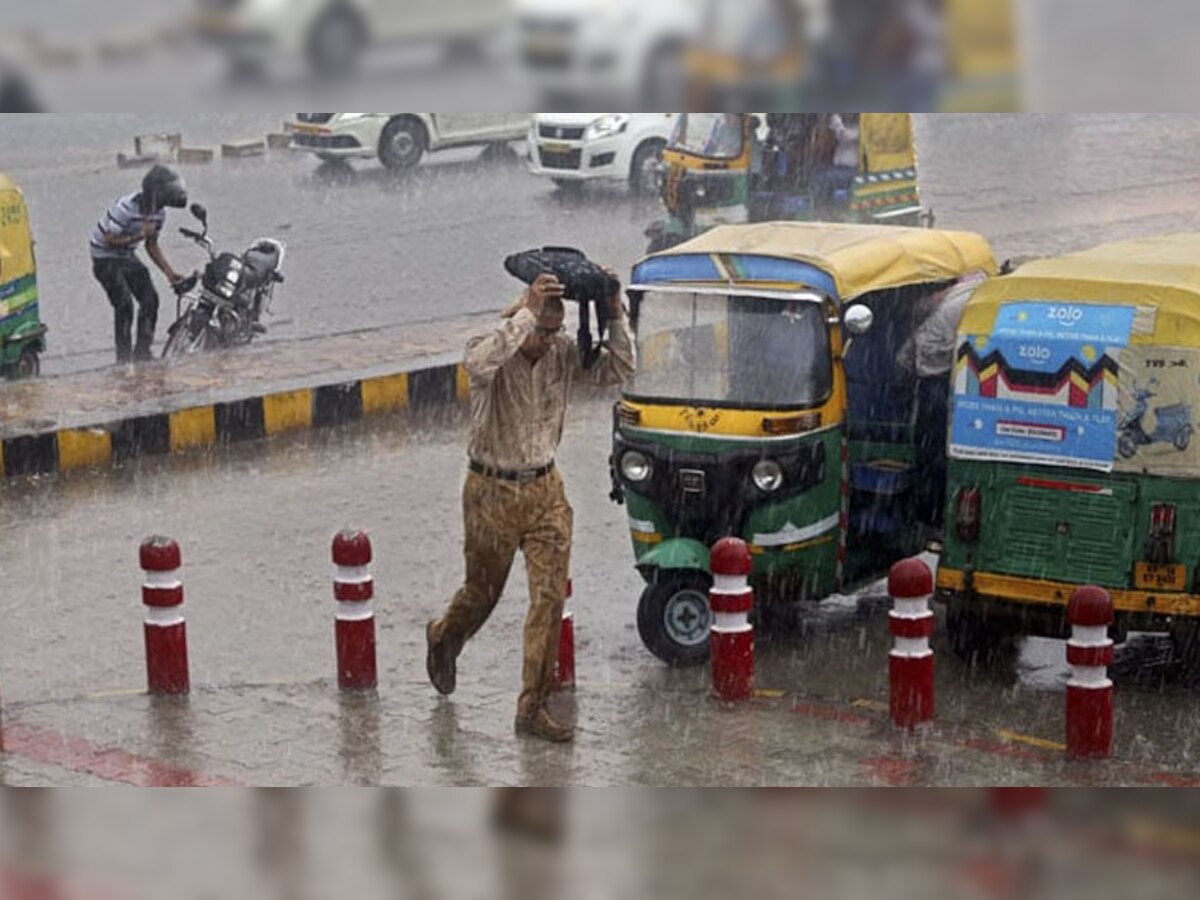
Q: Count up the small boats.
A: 0